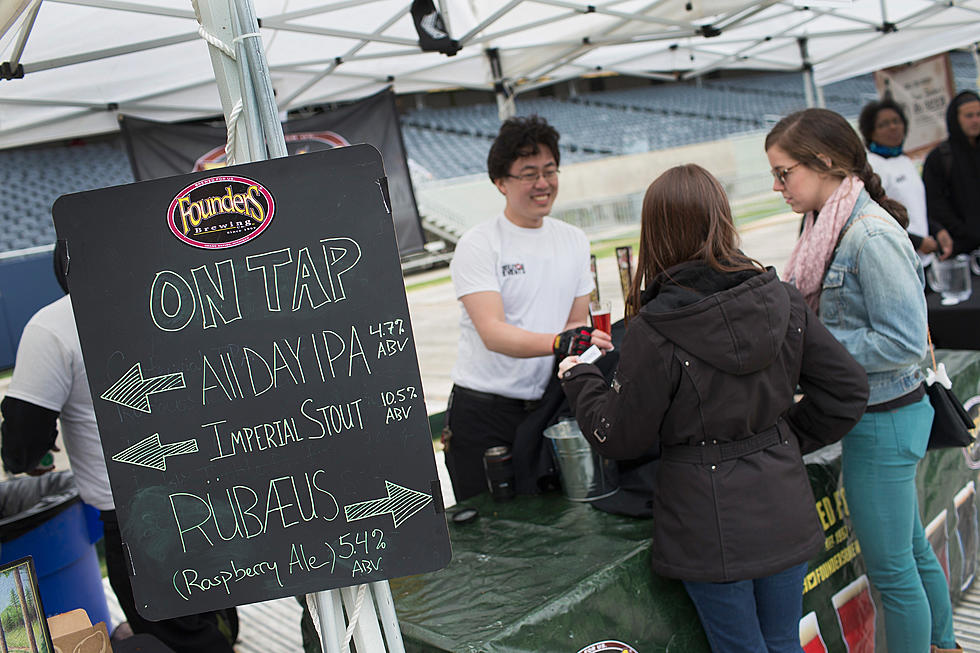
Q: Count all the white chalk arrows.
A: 3